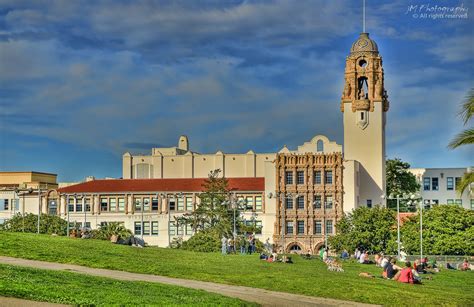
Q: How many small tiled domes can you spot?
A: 1